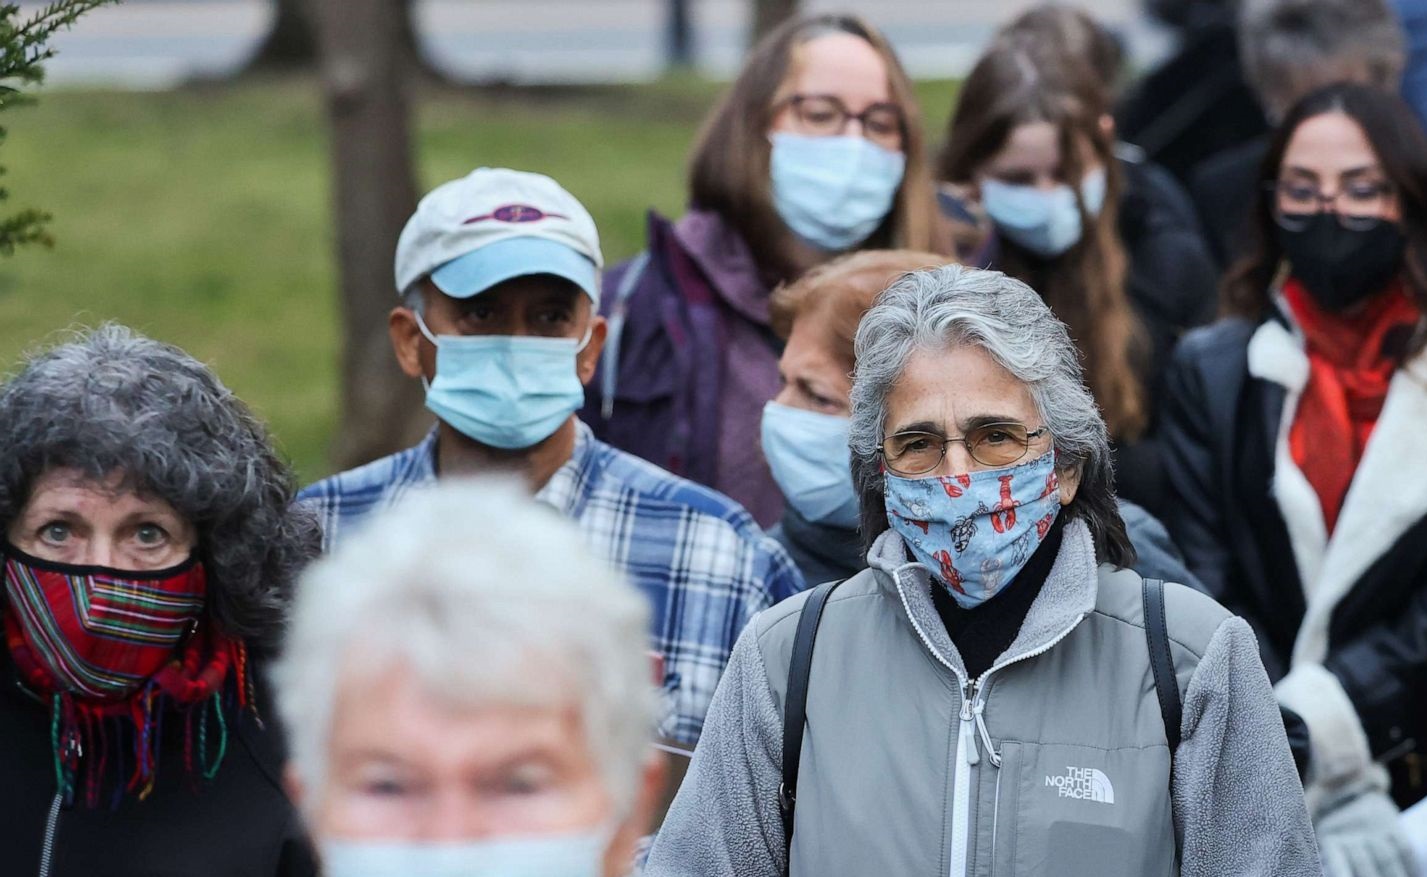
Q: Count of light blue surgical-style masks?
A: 5